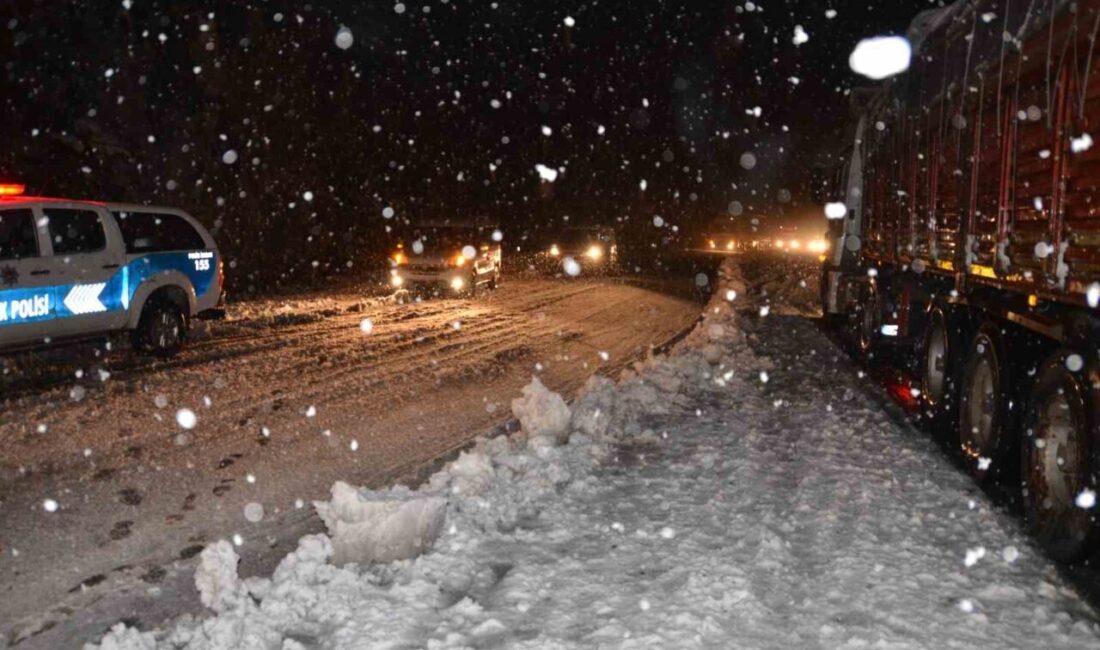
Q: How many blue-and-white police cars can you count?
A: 1